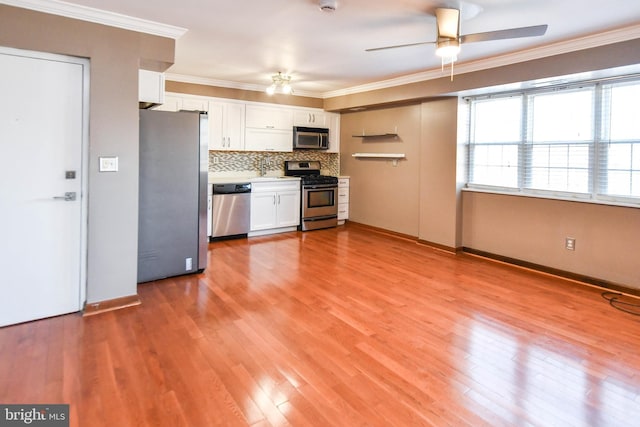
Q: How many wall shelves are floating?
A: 2